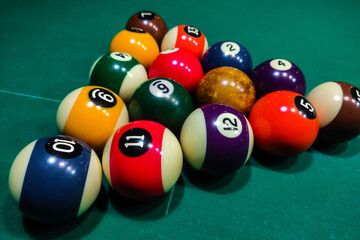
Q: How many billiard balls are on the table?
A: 15